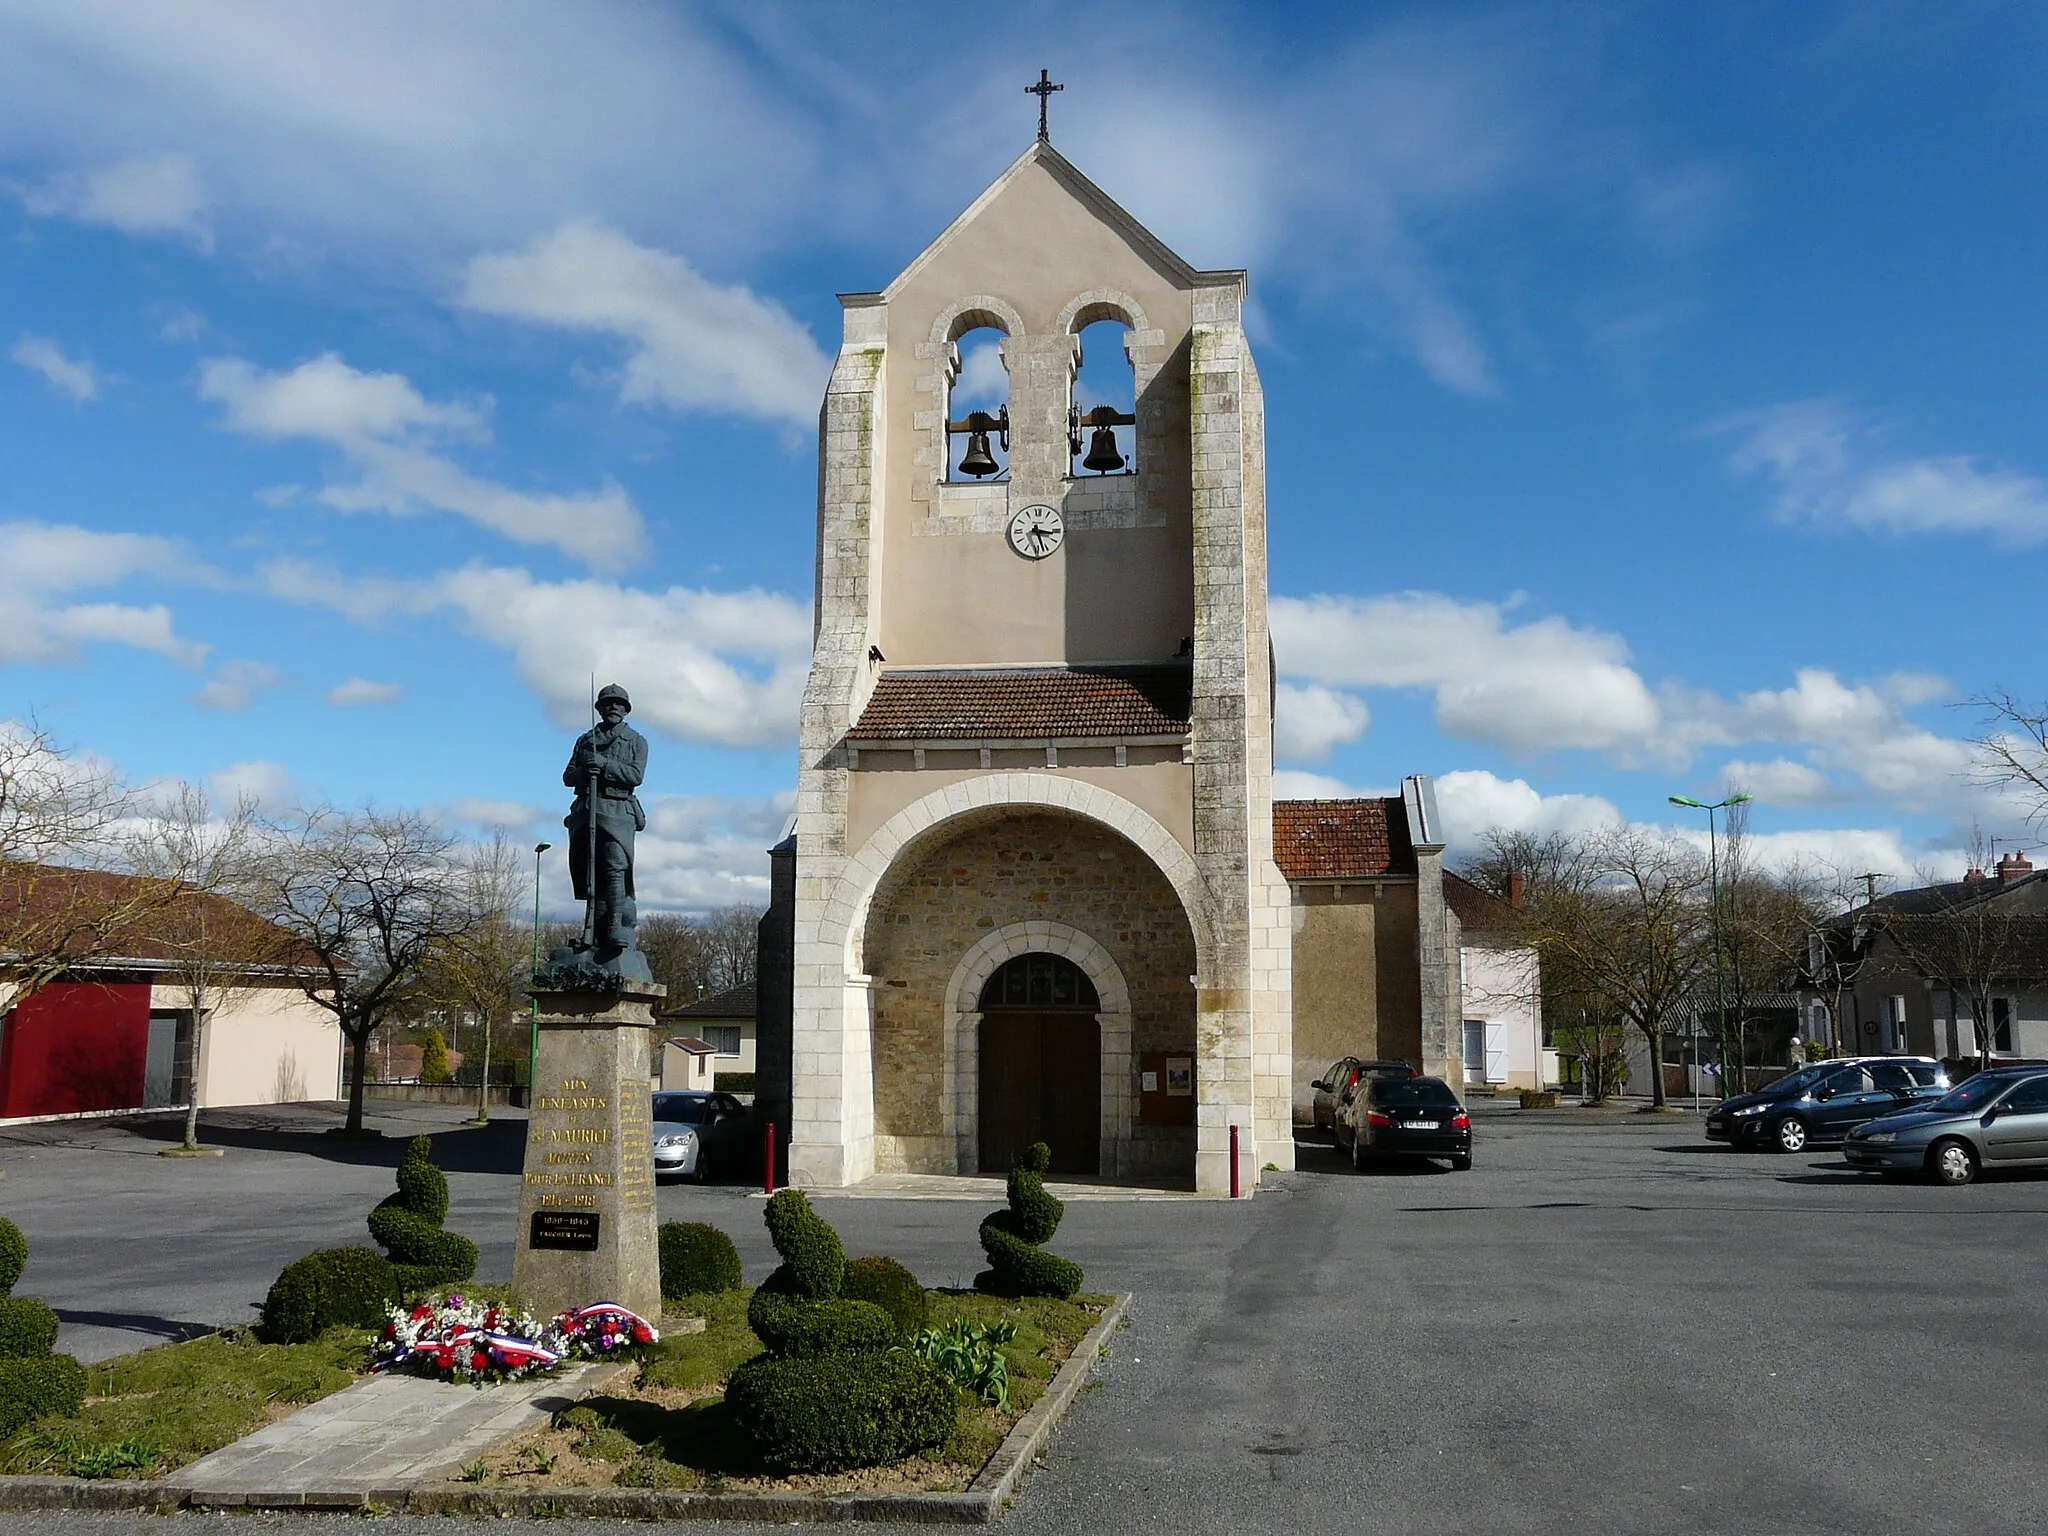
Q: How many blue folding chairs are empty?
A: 0